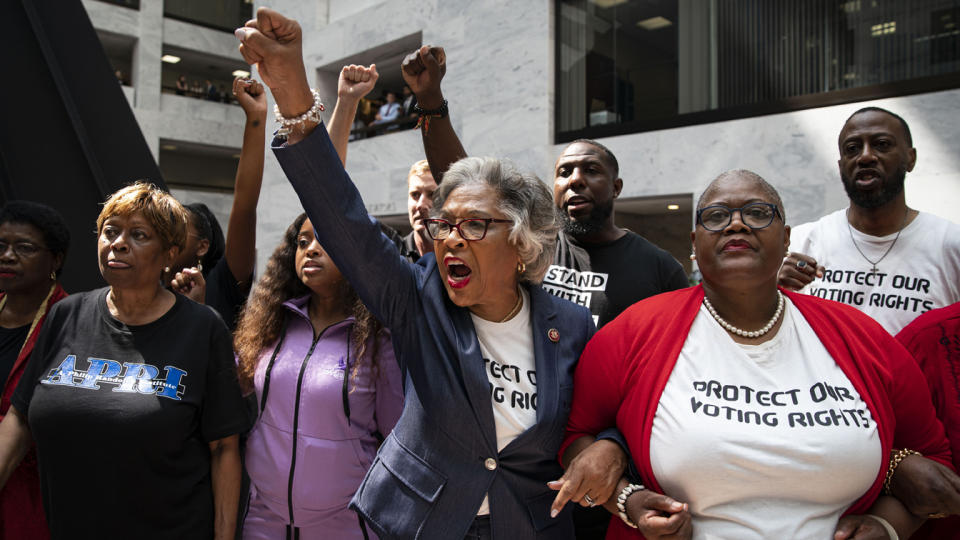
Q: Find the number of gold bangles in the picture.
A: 1